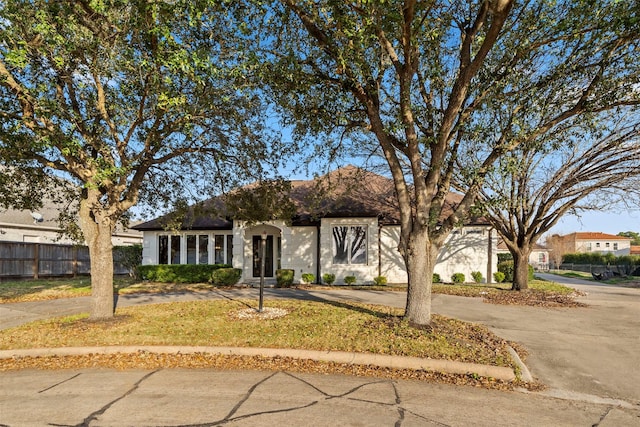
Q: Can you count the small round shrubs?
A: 8